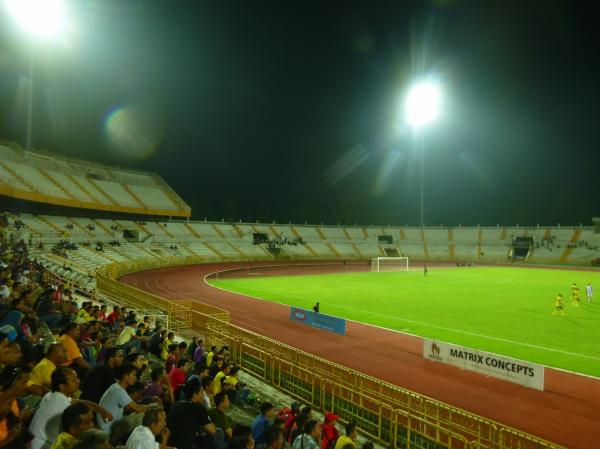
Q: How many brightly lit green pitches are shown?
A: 1